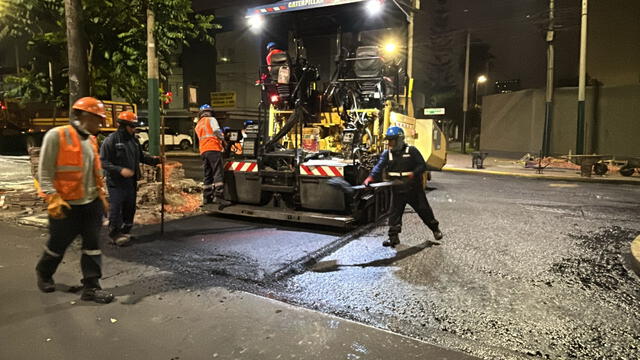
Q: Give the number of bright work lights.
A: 3